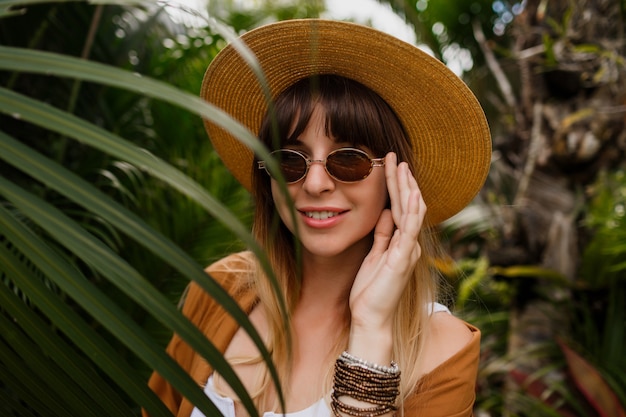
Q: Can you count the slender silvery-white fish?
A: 0